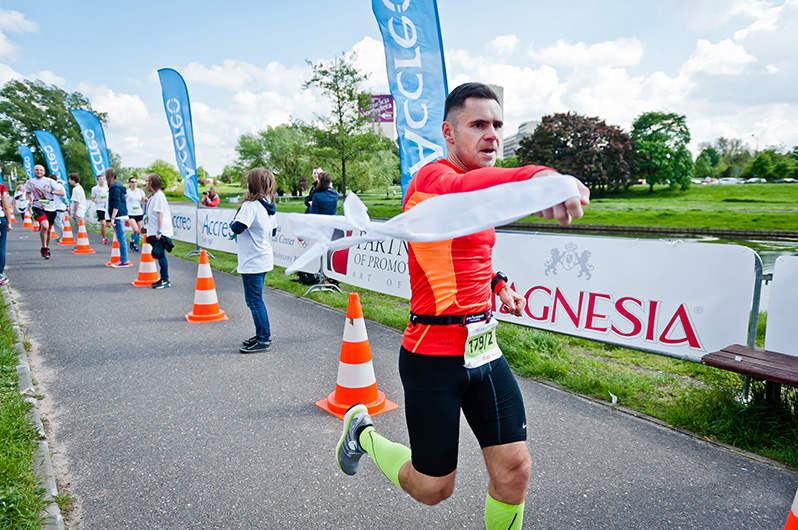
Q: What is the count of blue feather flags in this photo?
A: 5